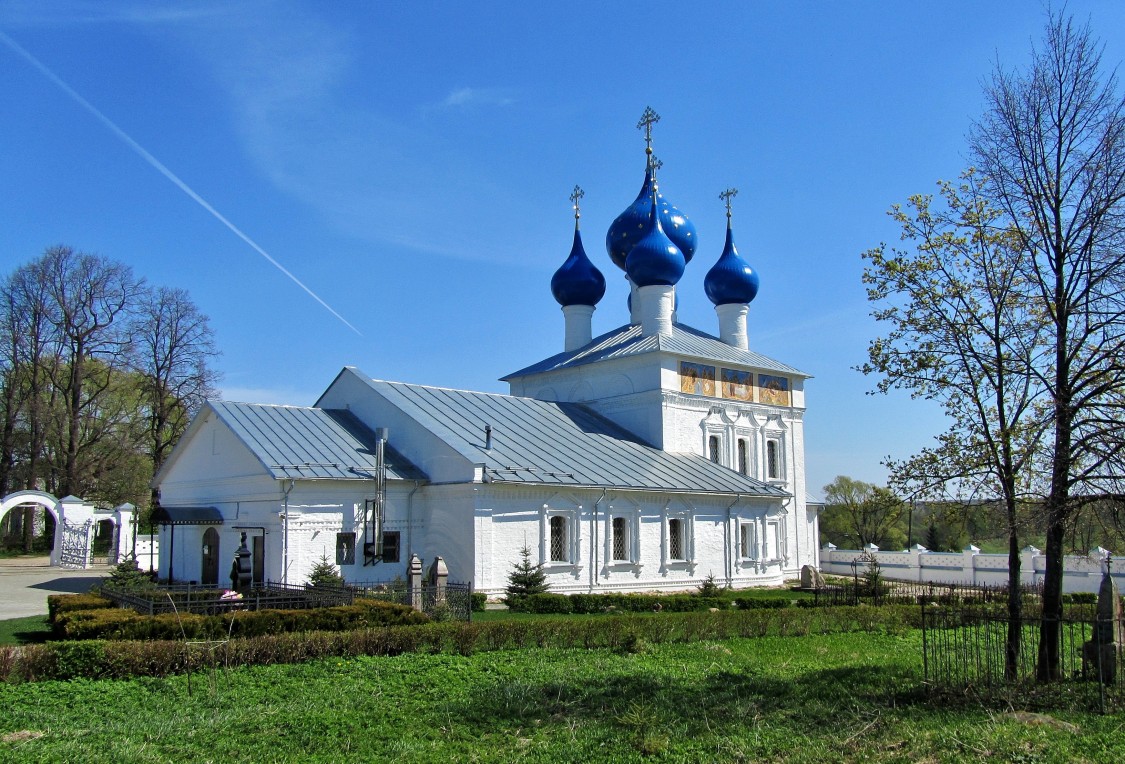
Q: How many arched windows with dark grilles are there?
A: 7